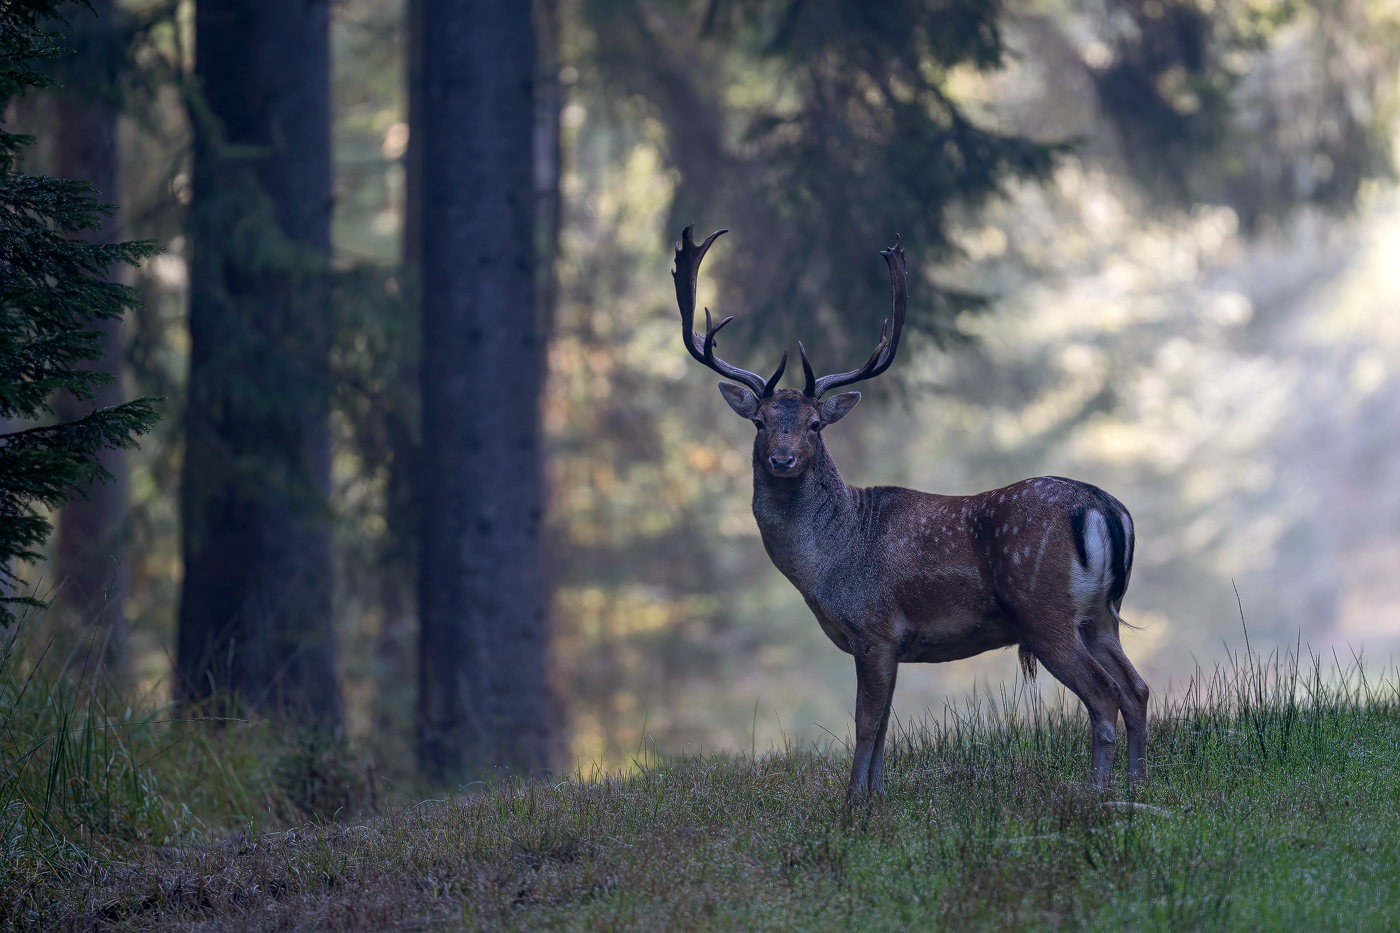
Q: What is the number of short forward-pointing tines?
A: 2